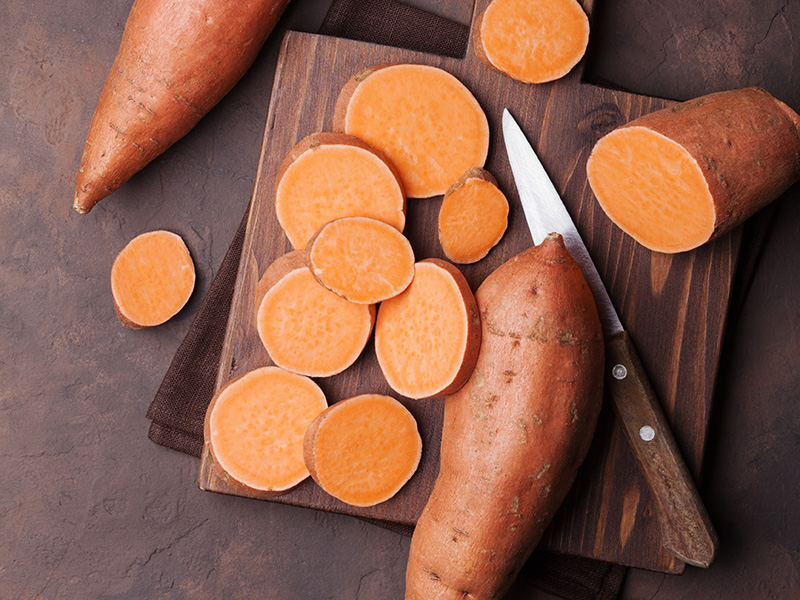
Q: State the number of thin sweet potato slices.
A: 10